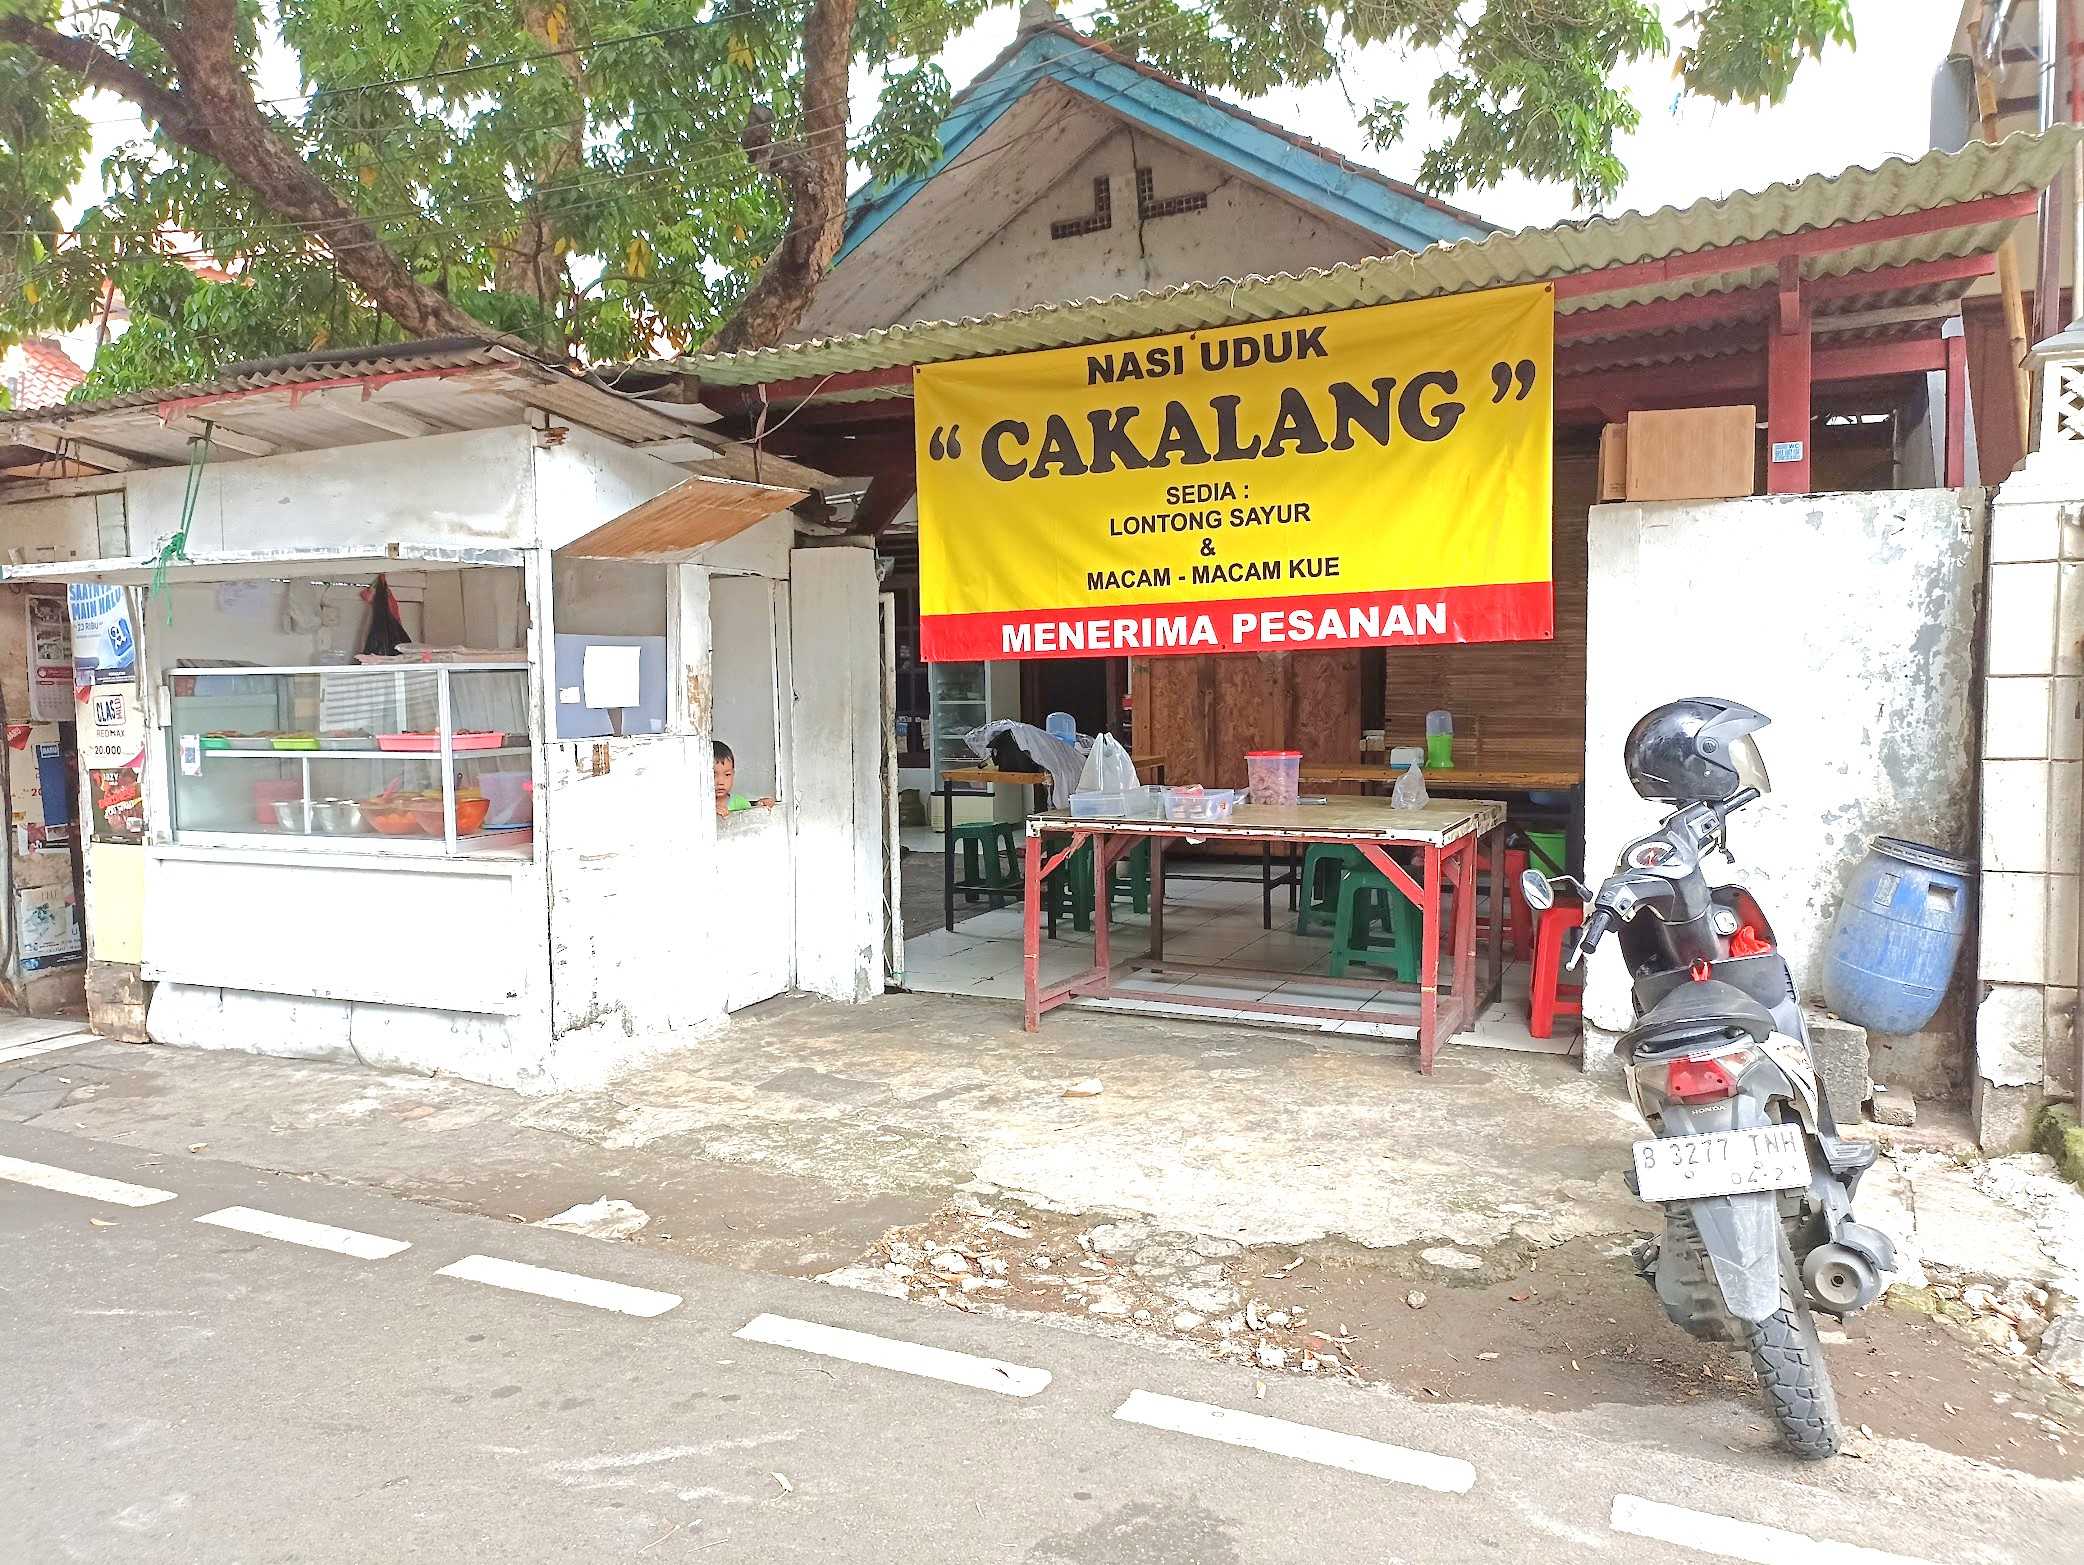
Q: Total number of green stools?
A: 5